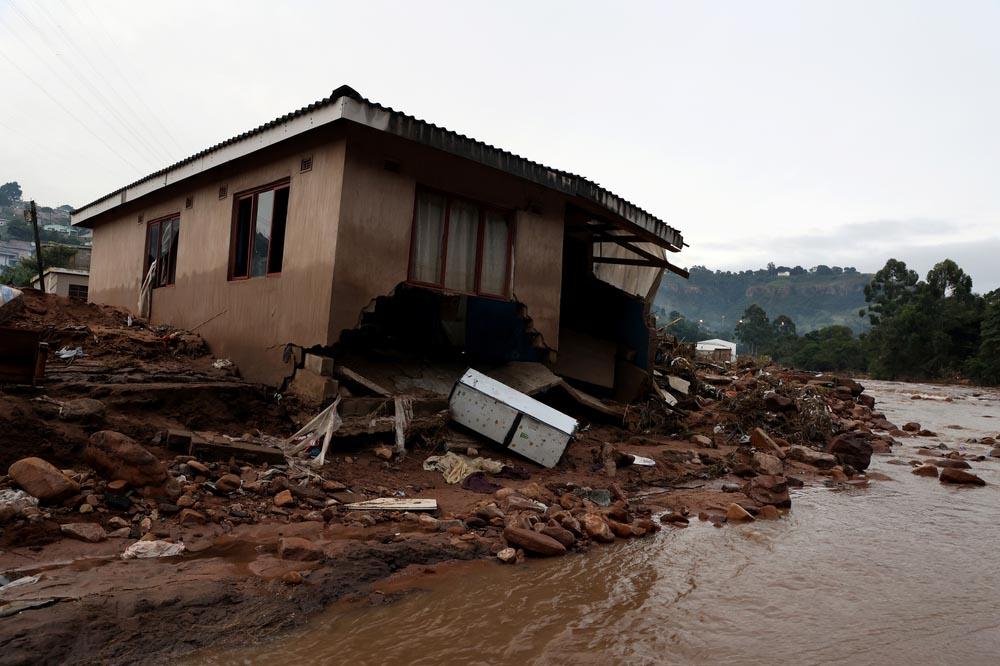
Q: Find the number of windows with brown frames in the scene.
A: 3